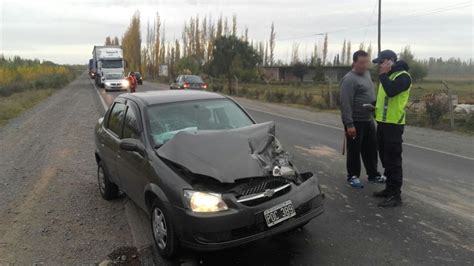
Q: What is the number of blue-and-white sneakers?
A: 2